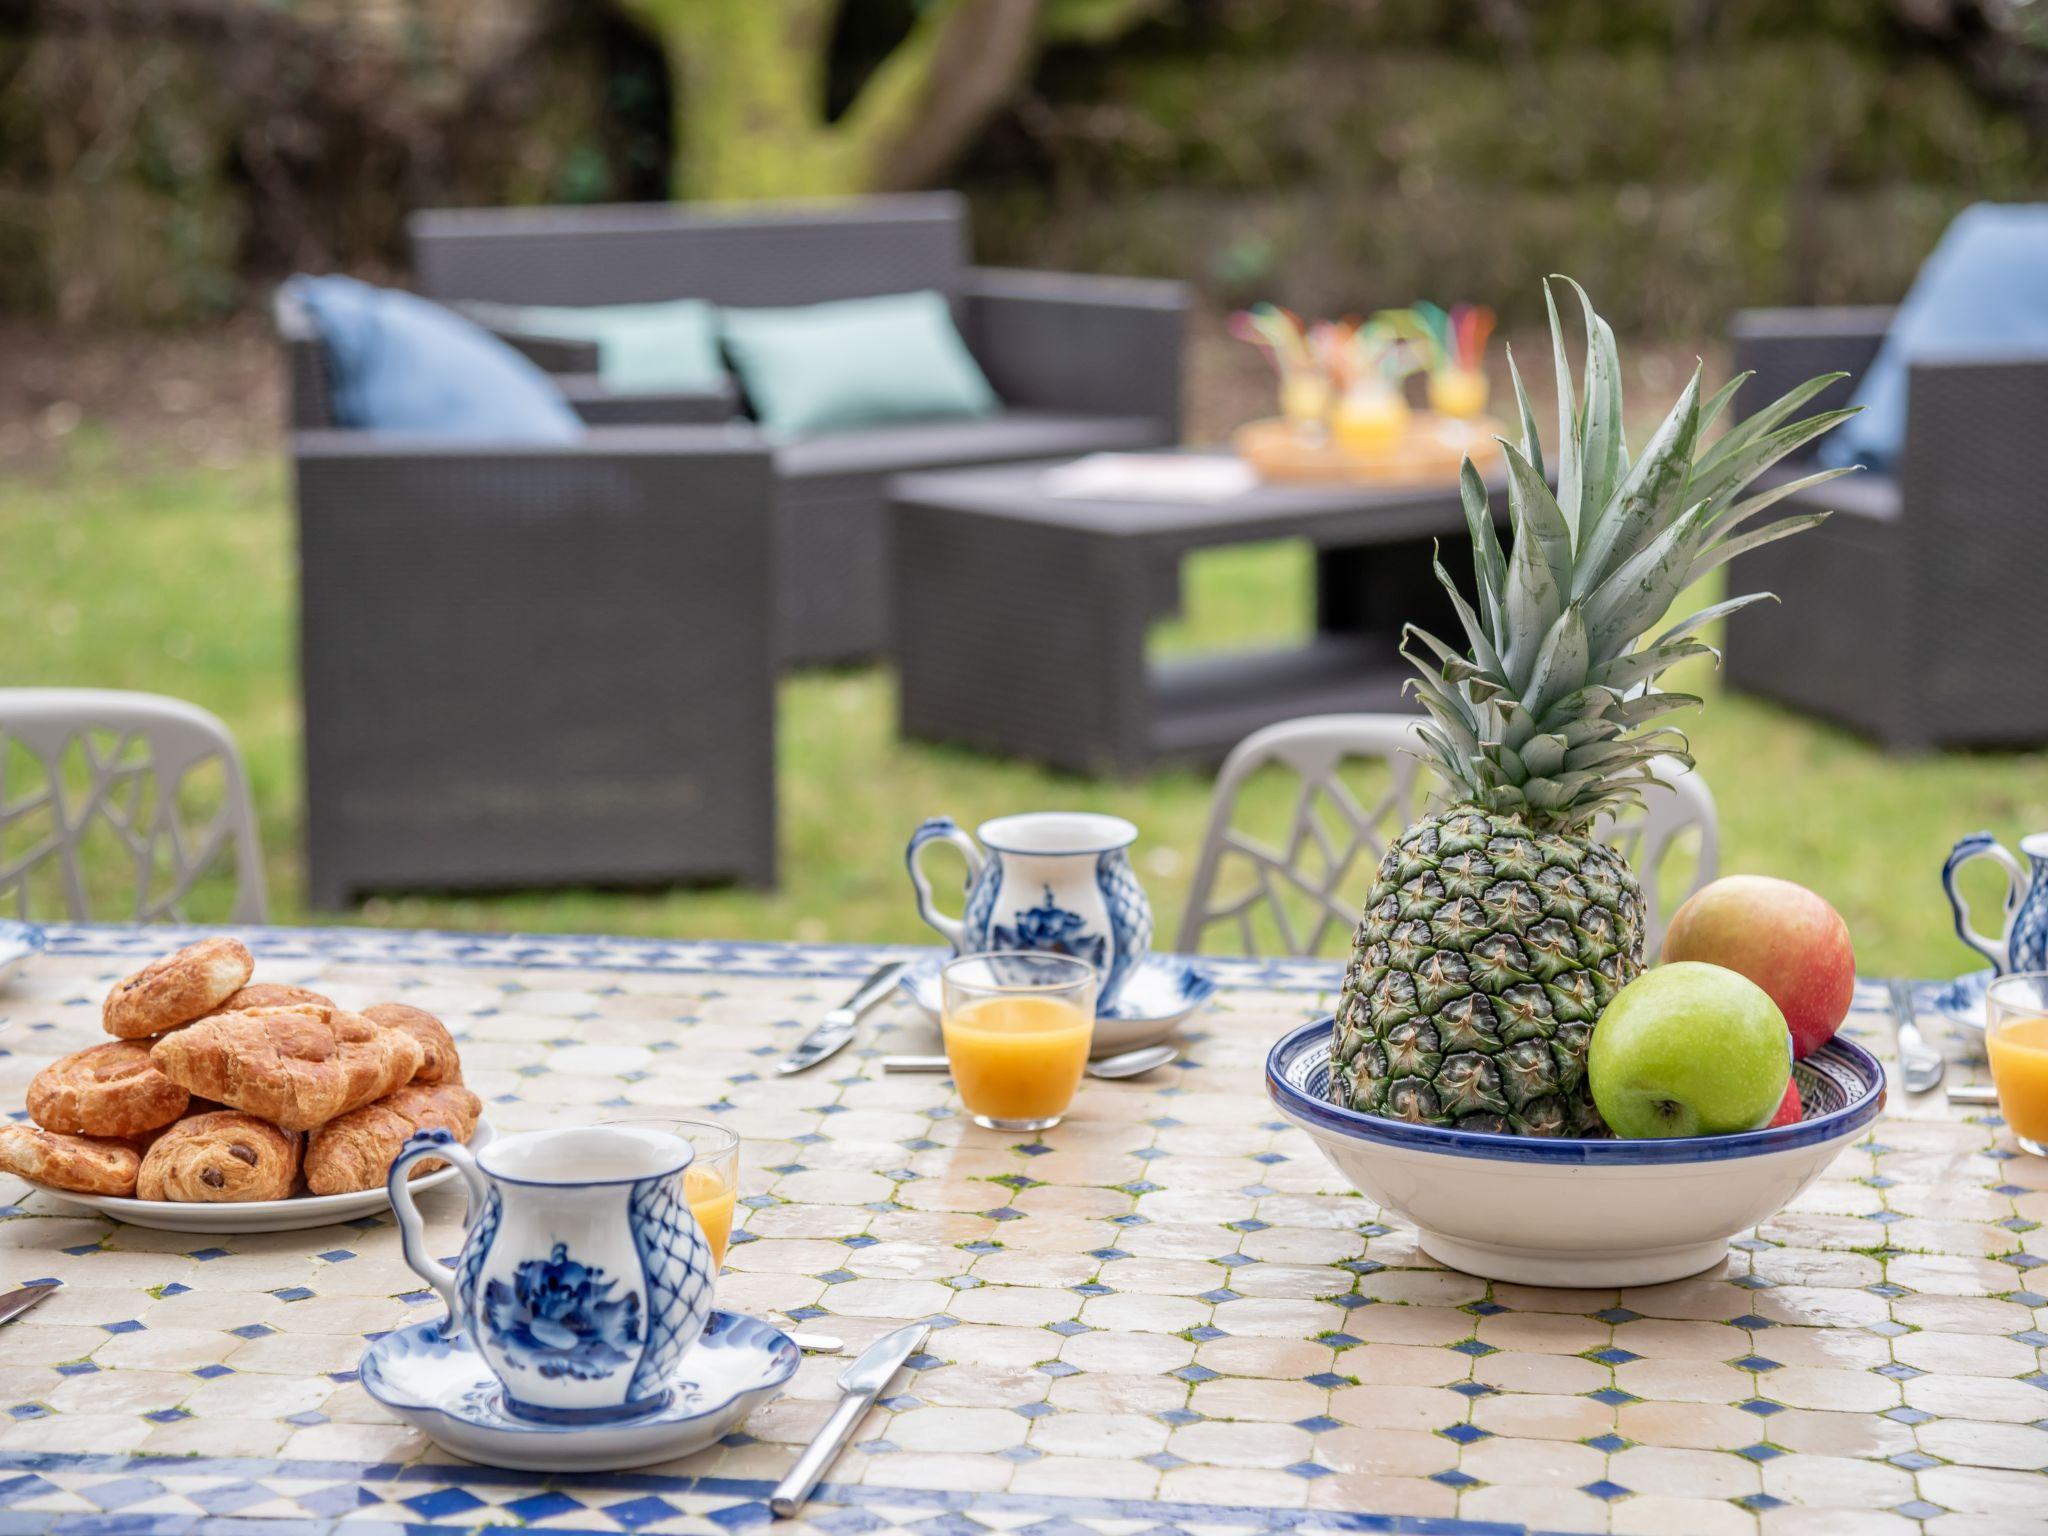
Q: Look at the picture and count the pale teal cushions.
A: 2